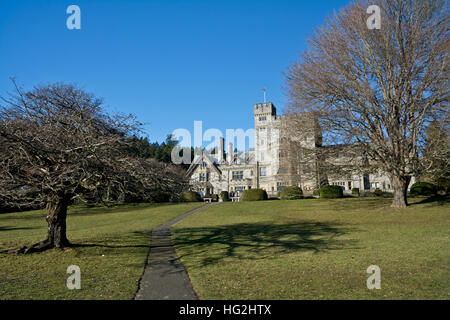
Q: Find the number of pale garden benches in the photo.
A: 2